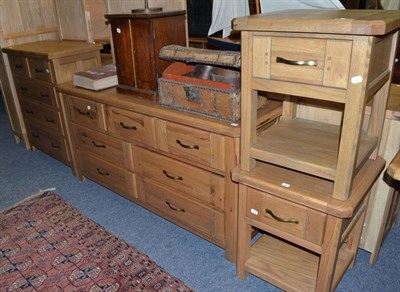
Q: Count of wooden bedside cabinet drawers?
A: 2